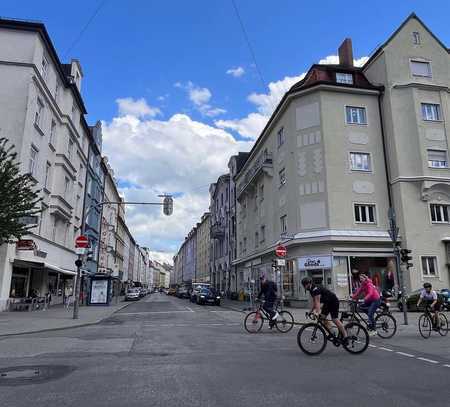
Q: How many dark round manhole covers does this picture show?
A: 1